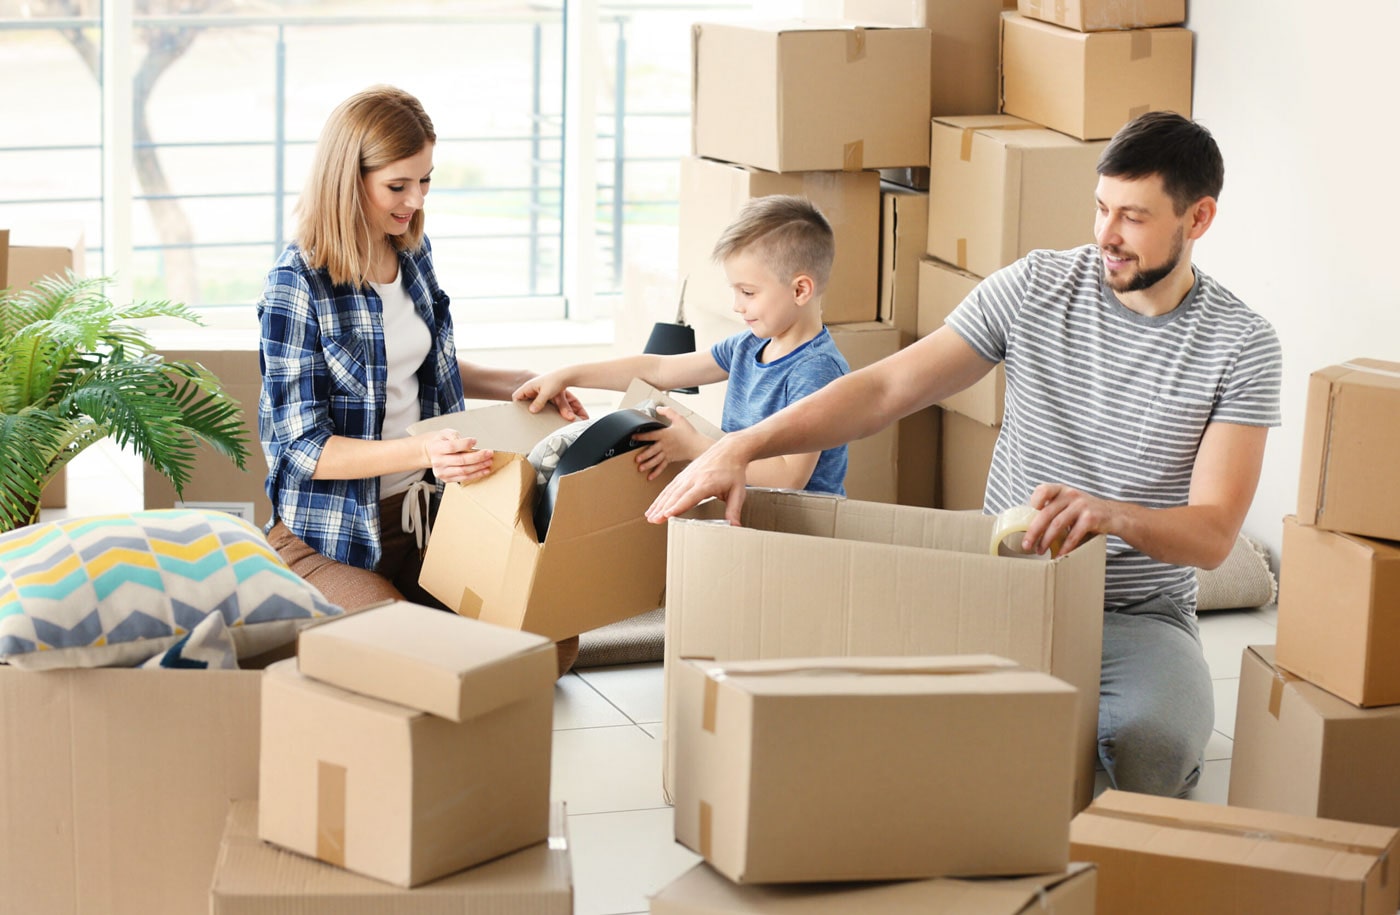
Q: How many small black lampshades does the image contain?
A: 1